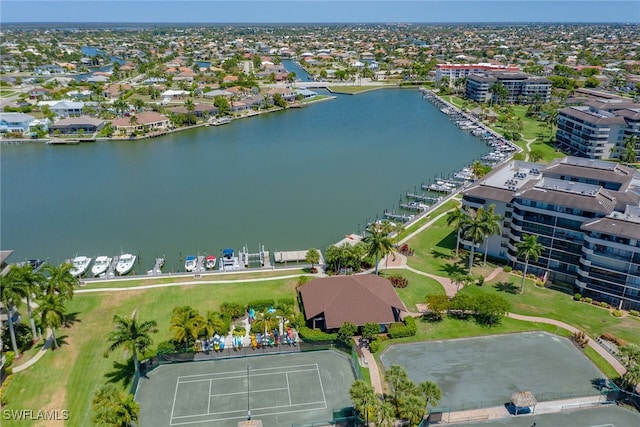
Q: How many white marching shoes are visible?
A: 0